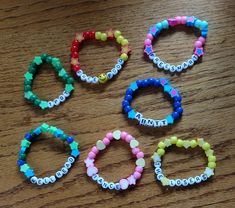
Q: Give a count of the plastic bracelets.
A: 7